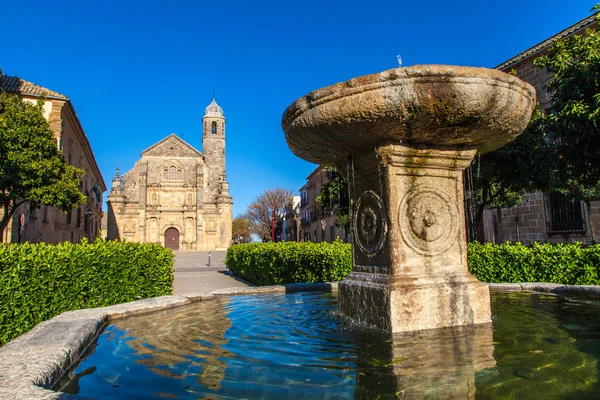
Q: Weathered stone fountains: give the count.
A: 1